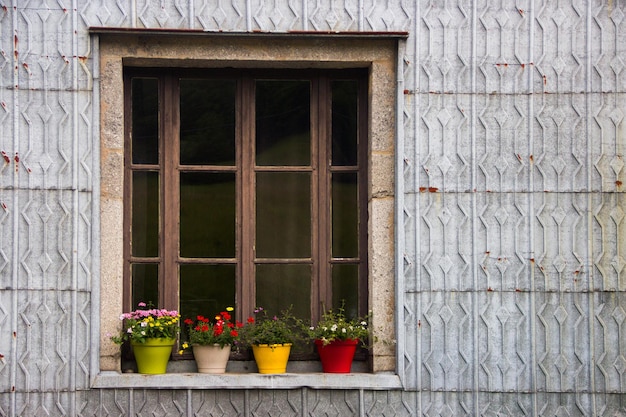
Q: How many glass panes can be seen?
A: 12